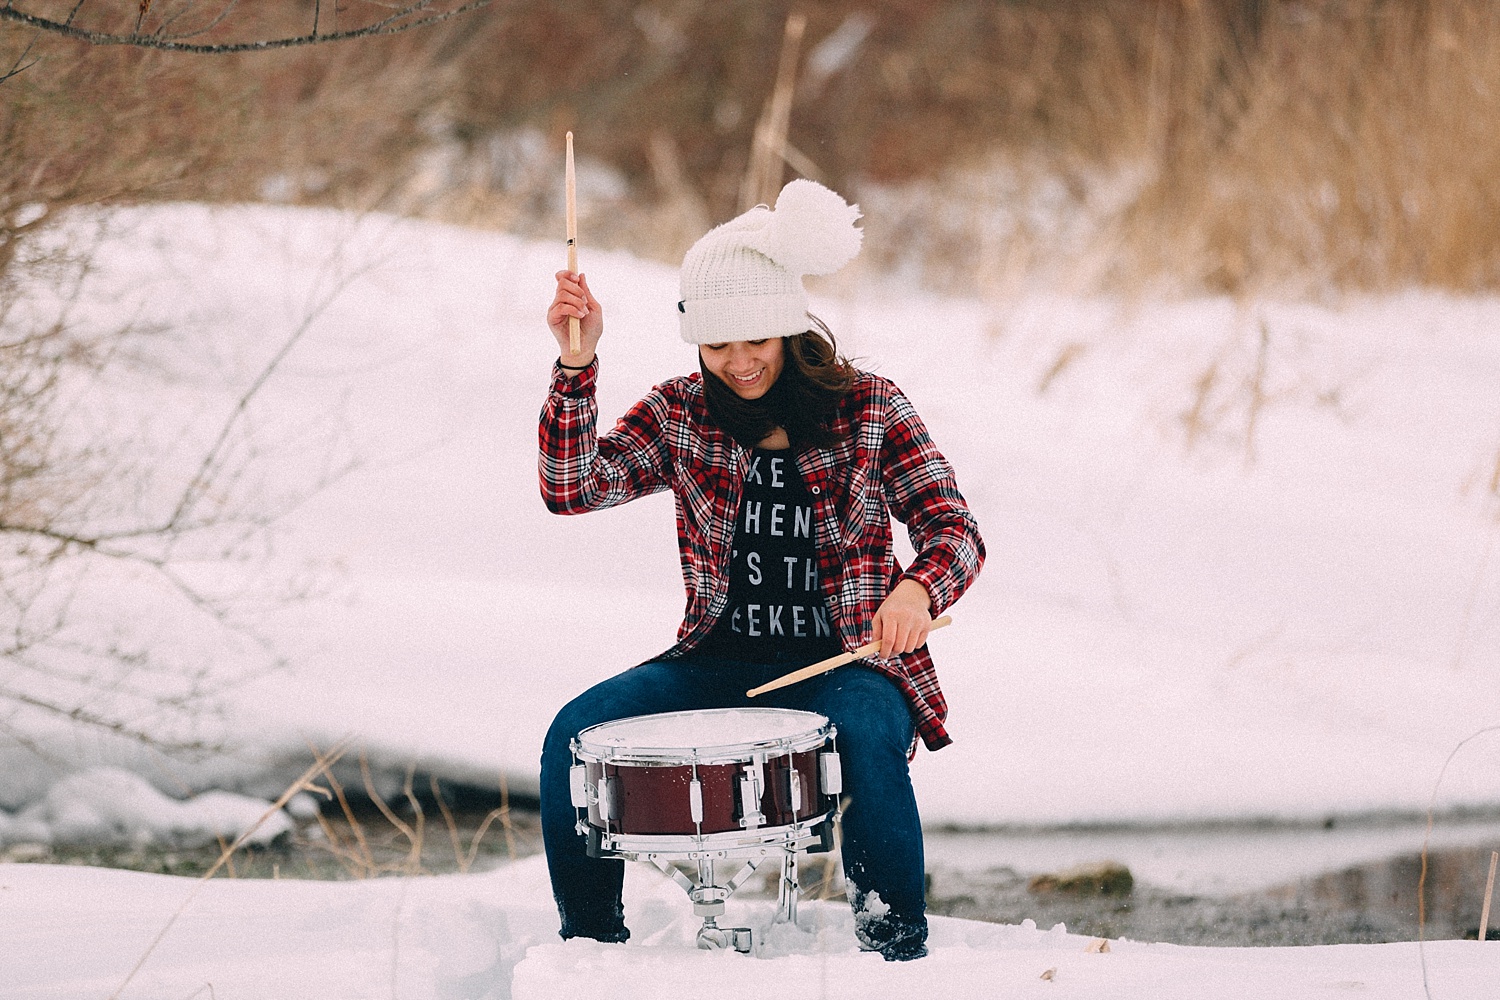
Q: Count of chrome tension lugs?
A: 5